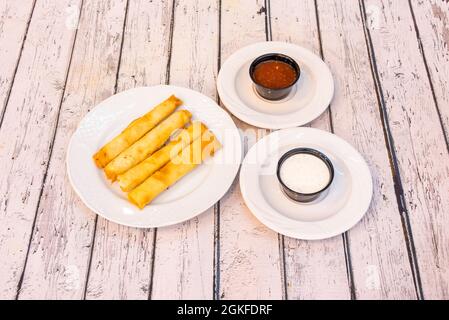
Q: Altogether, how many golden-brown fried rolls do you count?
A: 4